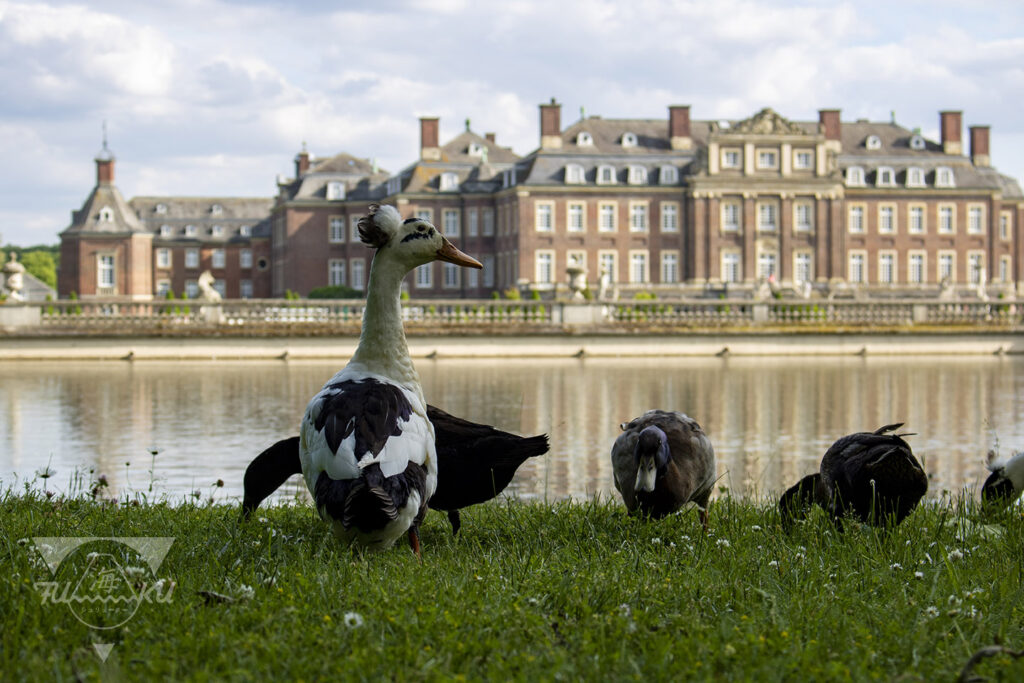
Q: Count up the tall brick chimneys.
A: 6